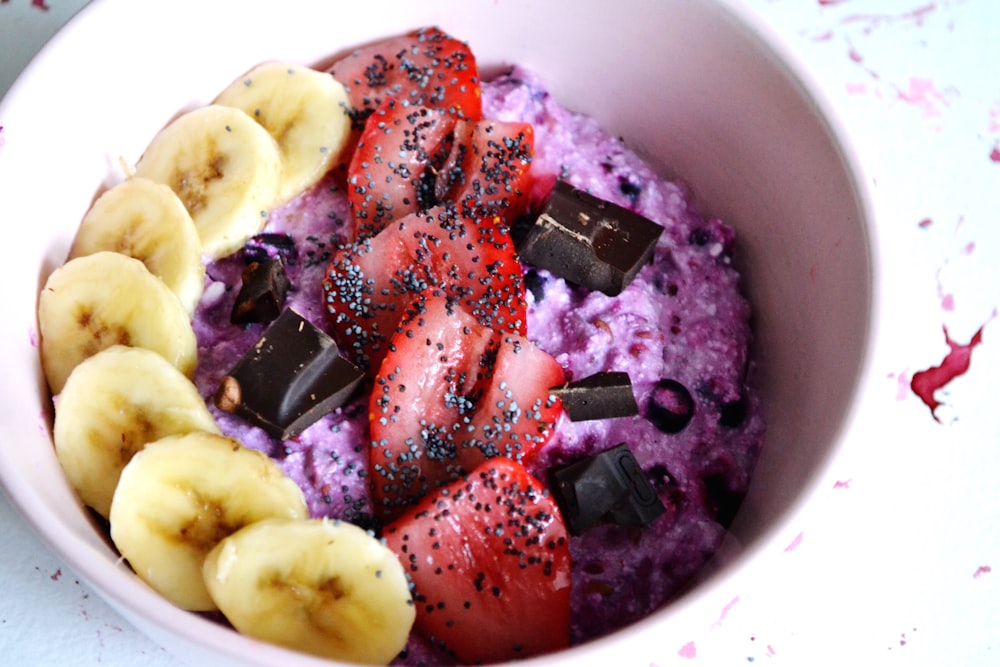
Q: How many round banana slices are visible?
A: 7